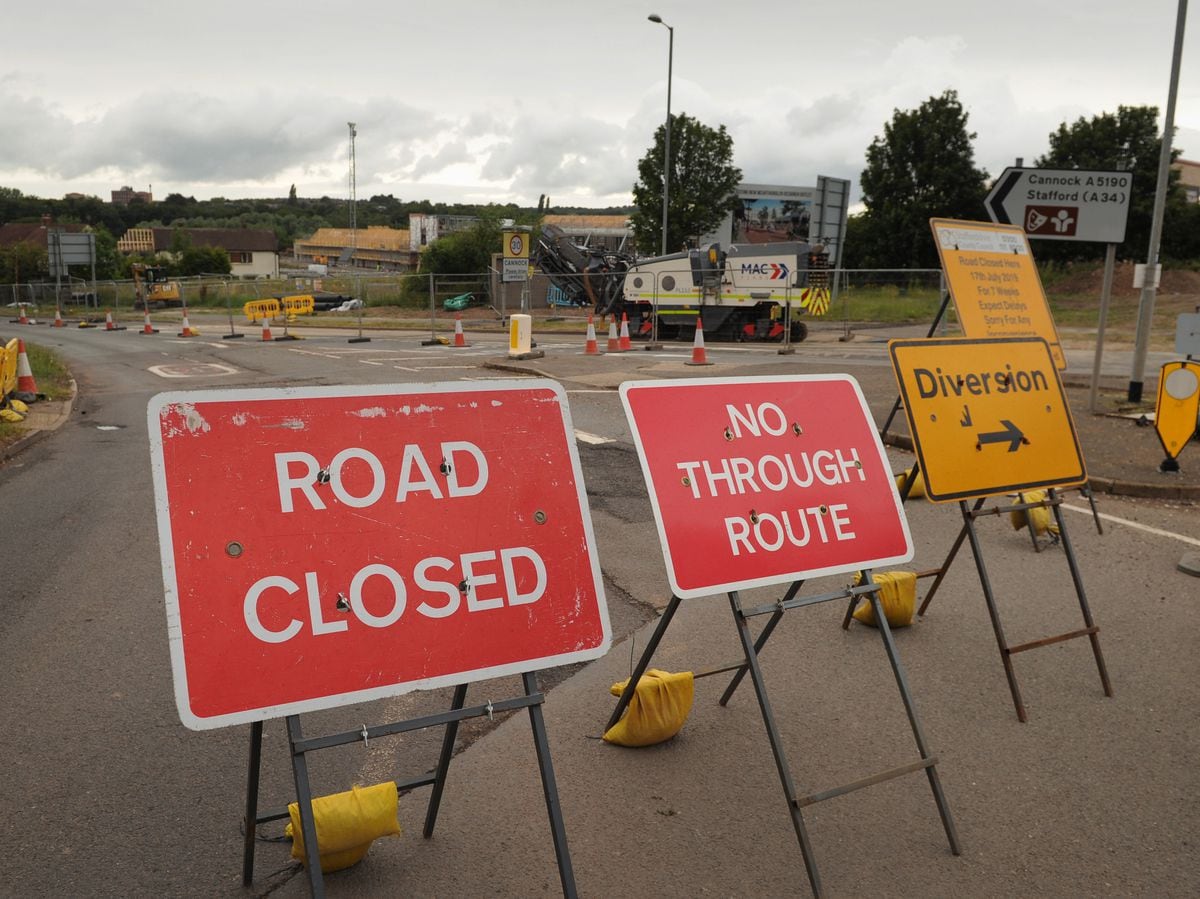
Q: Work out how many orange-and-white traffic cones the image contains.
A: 12